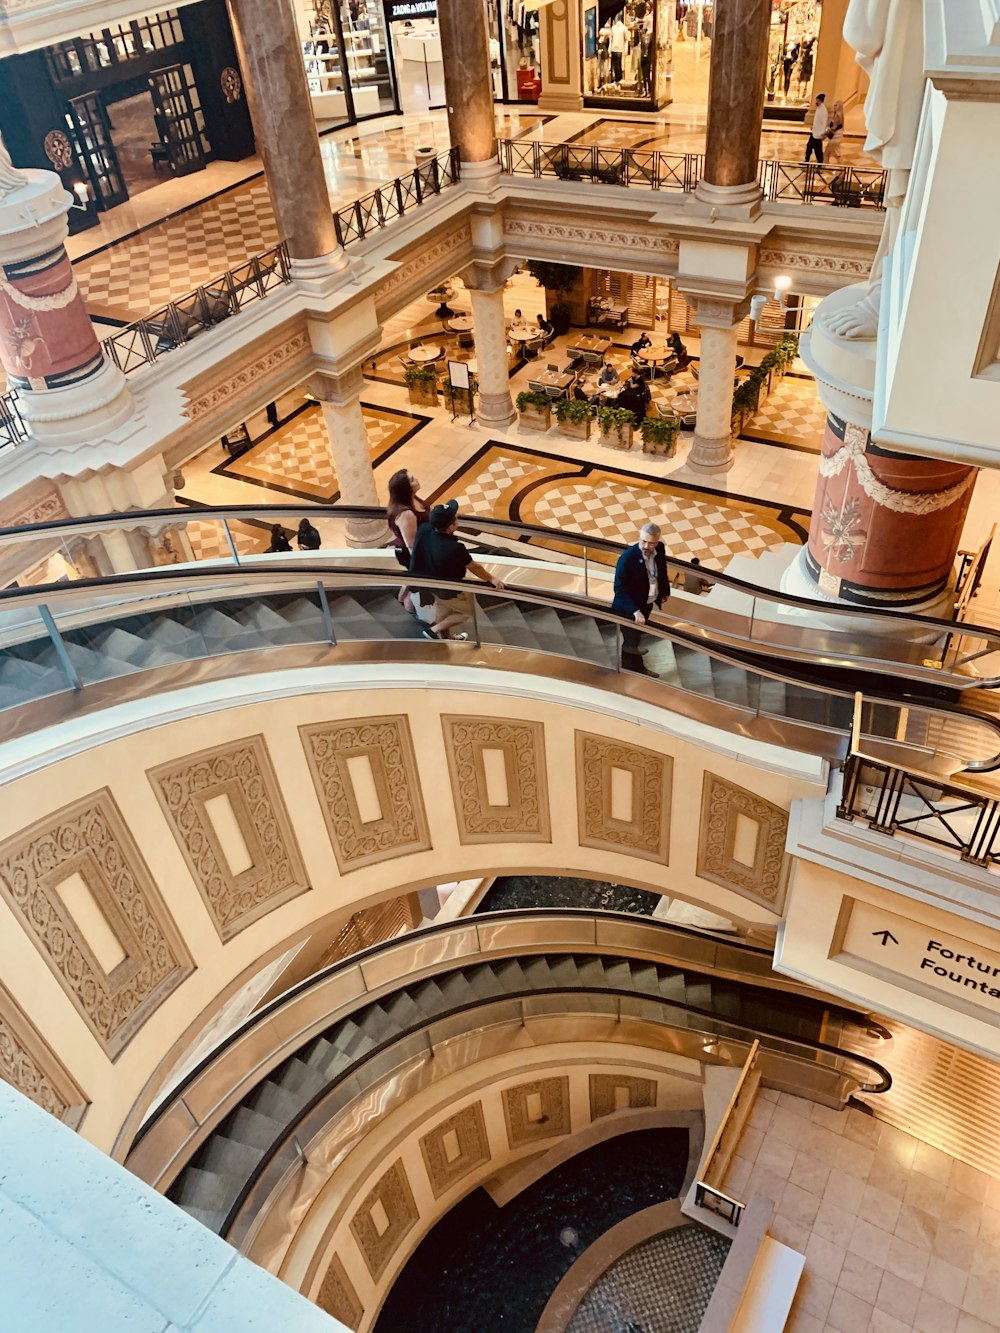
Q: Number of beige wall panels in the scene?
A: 12